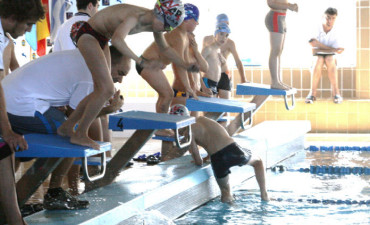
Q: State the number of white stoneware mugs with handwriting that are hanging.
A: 0